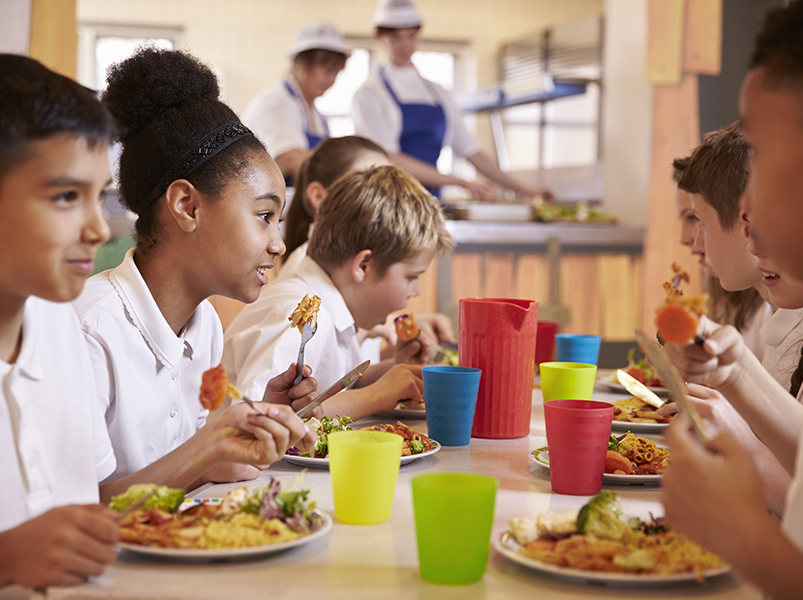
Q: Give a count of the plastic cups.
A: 7